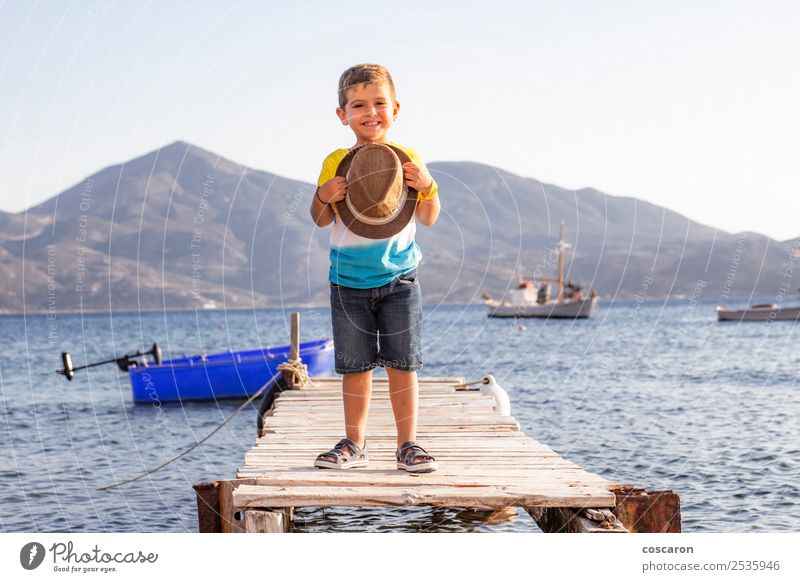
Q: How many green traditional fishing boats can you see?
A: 0